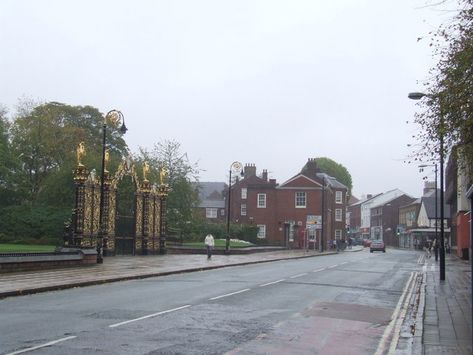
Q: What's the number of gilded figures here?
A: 4